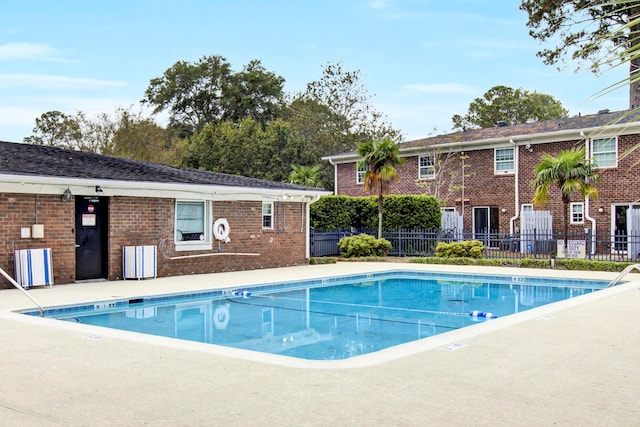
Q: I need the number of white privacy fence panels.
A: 3